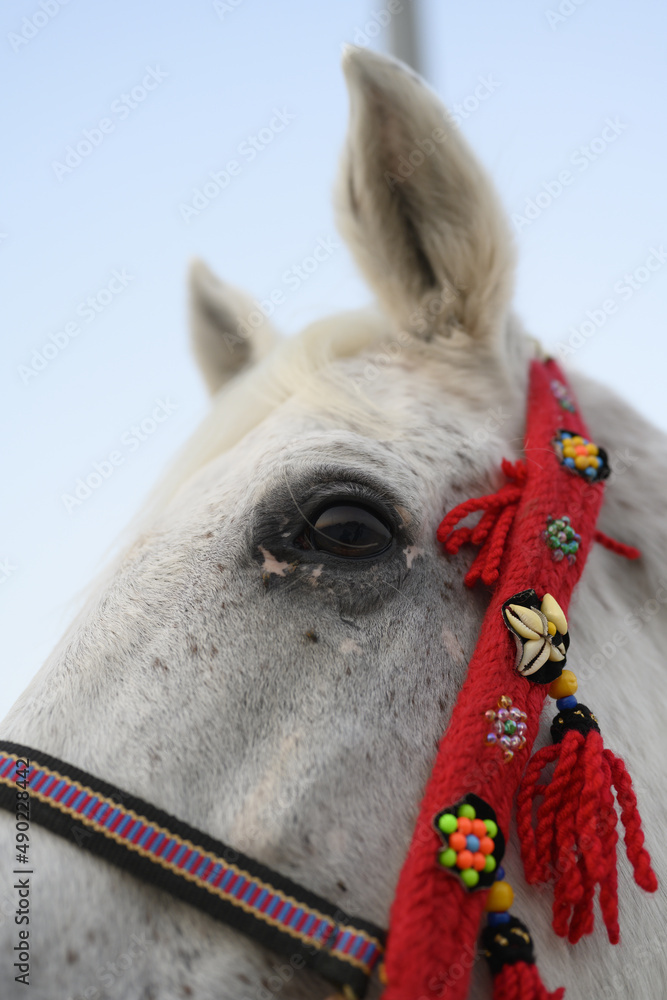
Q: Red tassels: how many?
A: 3